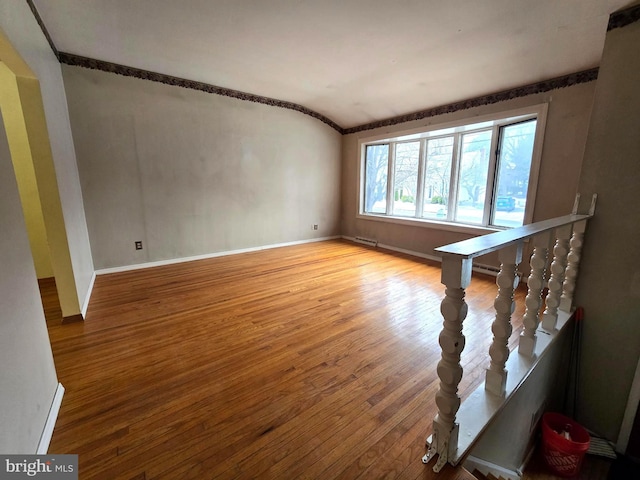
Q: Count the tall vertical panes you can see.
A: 5